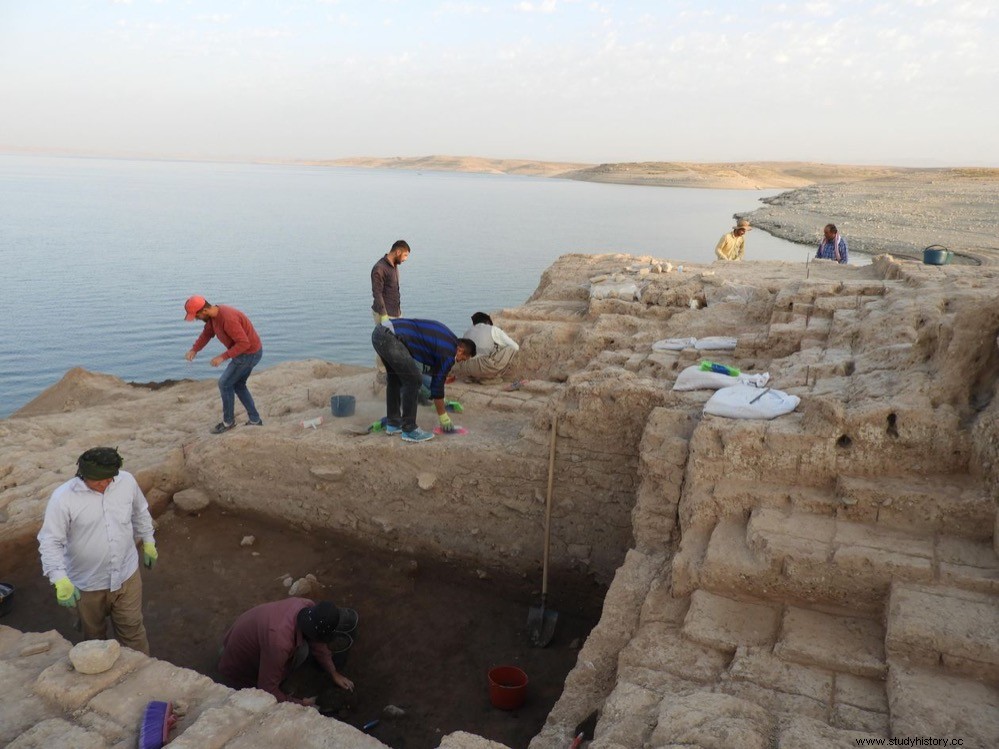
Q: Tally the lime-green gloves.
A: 4